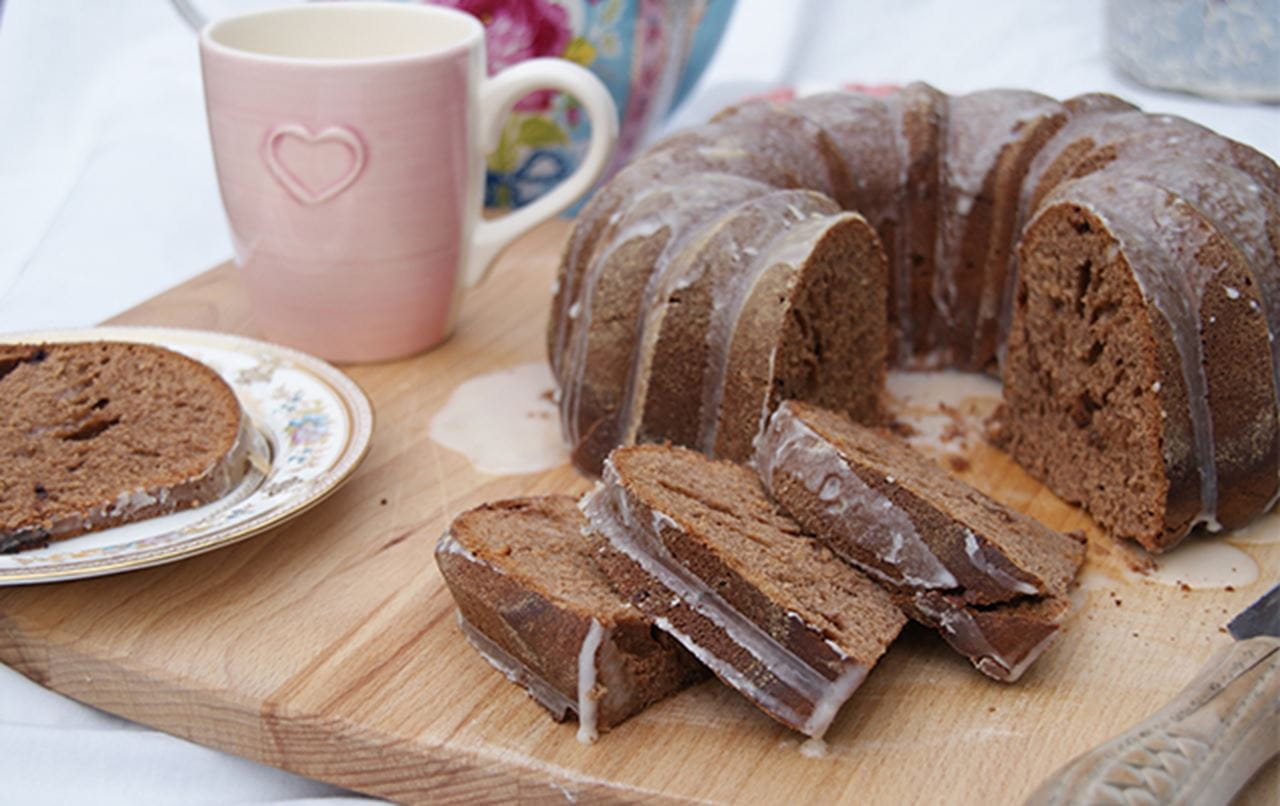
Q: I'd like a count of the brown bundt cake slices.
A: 4